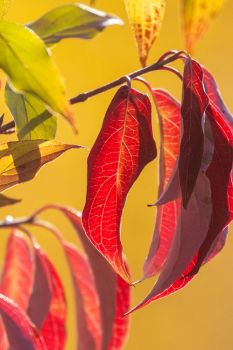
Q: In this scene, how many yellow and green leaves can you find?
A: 6